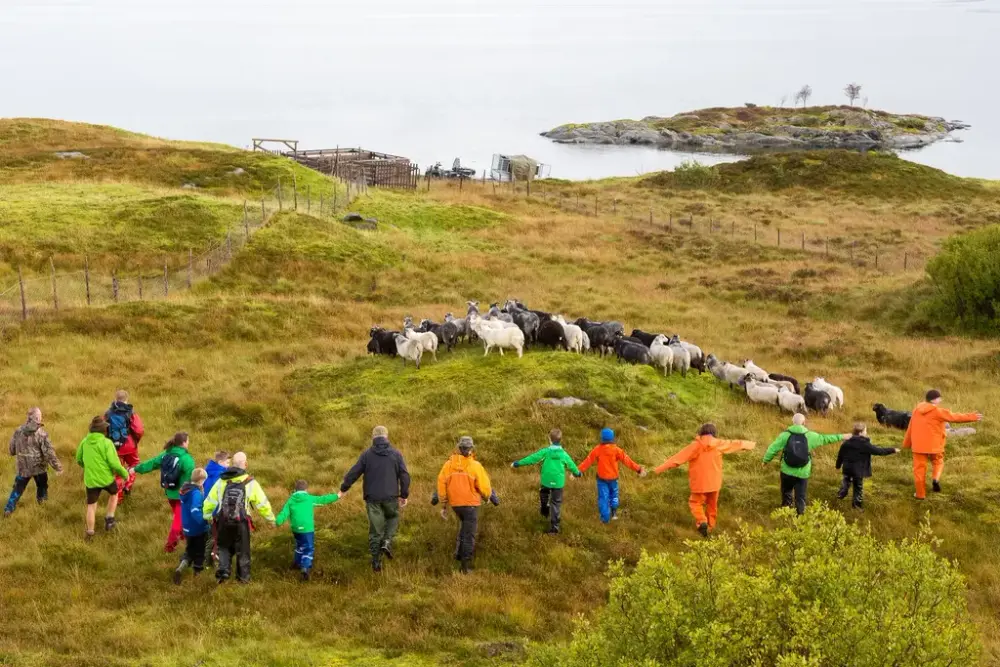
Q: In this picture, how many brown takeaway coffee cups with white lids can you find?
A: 0